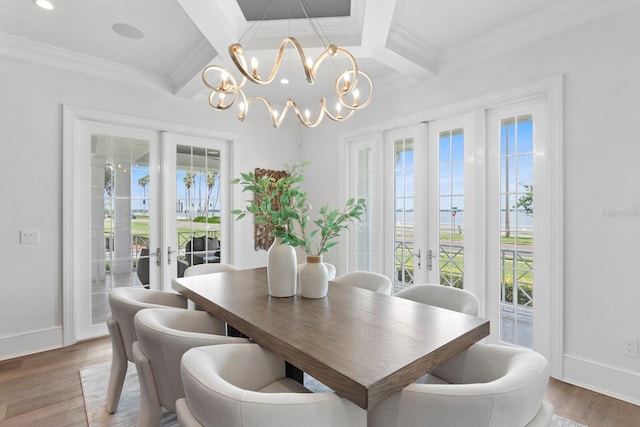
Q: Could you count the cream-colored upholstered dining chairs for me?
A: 8